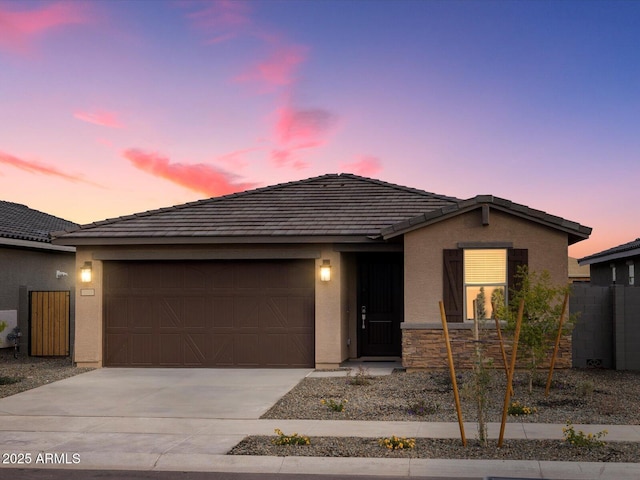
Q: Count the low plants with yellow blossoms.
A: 5